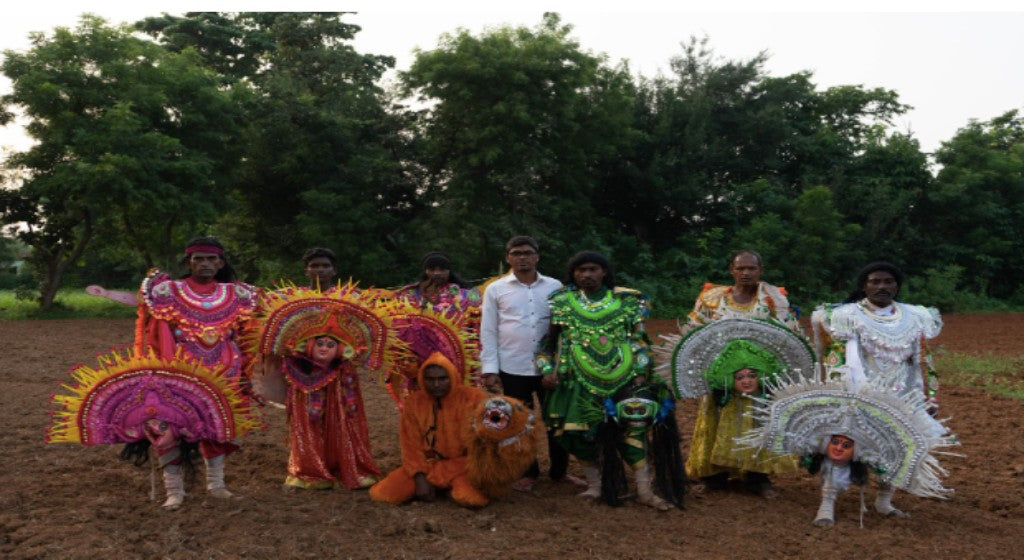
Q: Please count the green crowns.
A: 1